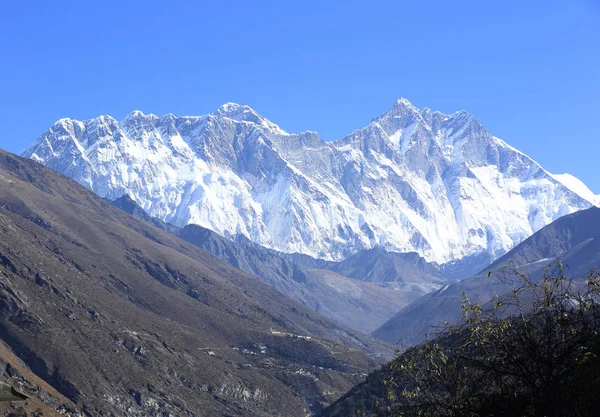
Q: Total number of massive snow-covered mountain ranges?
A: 1